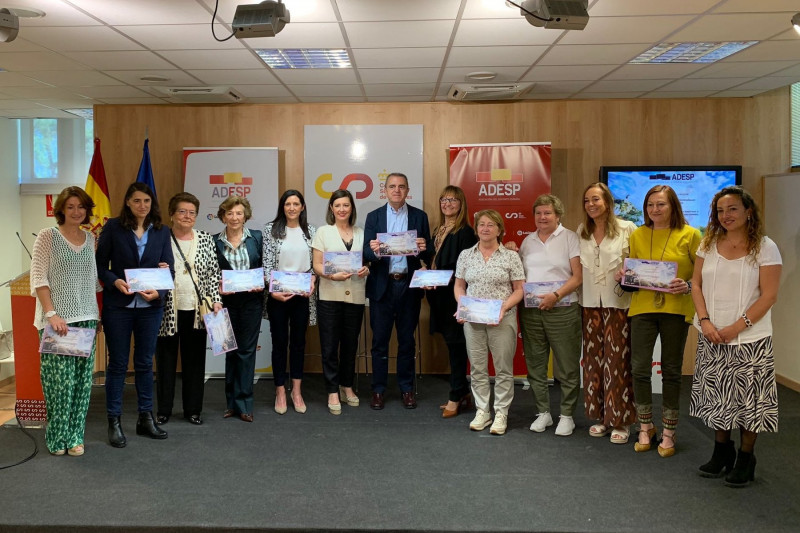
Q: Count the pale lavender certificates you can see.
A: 11